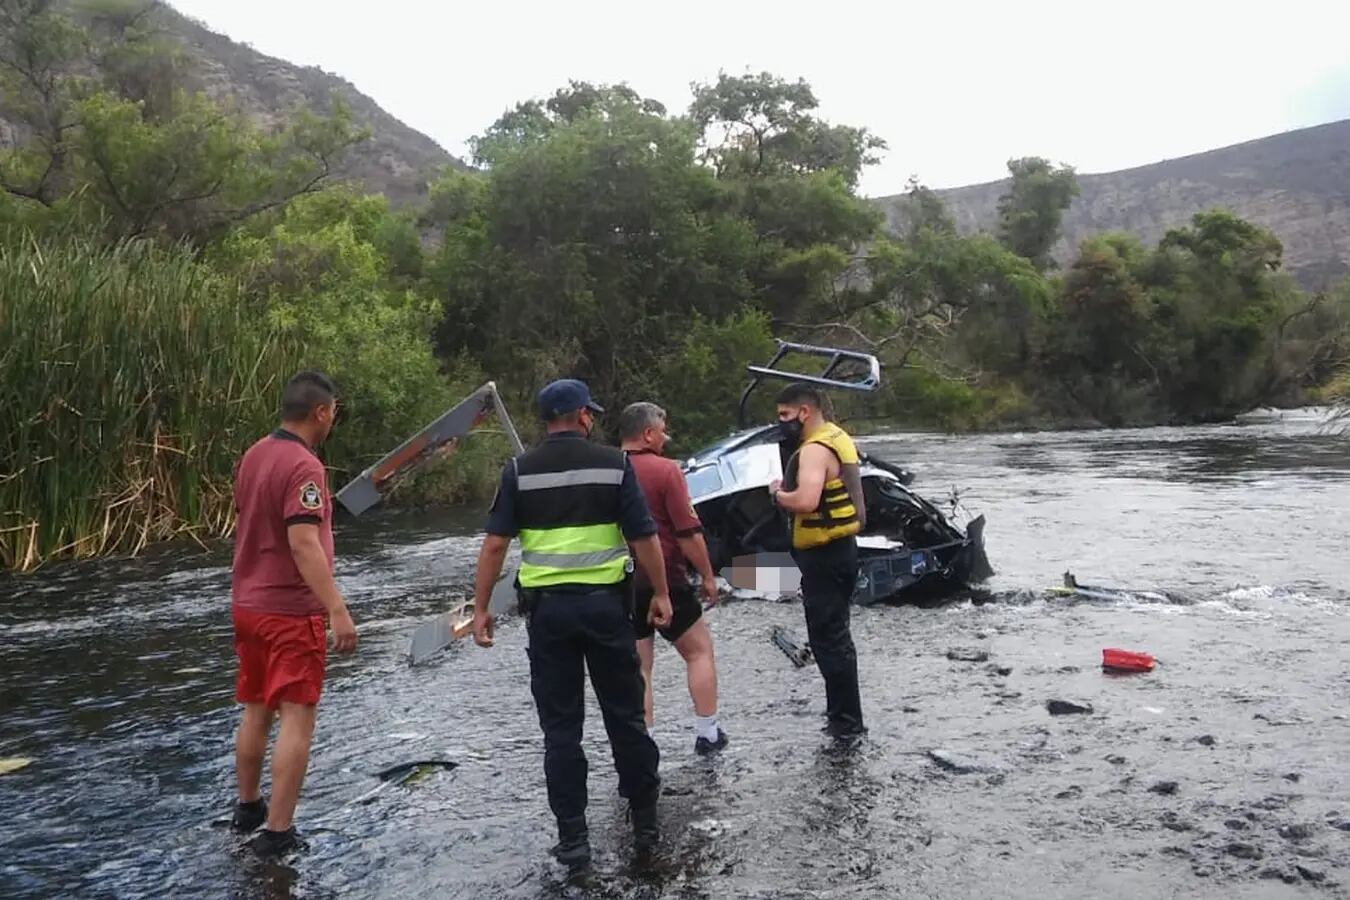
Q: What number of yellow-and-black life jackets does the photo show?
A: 1